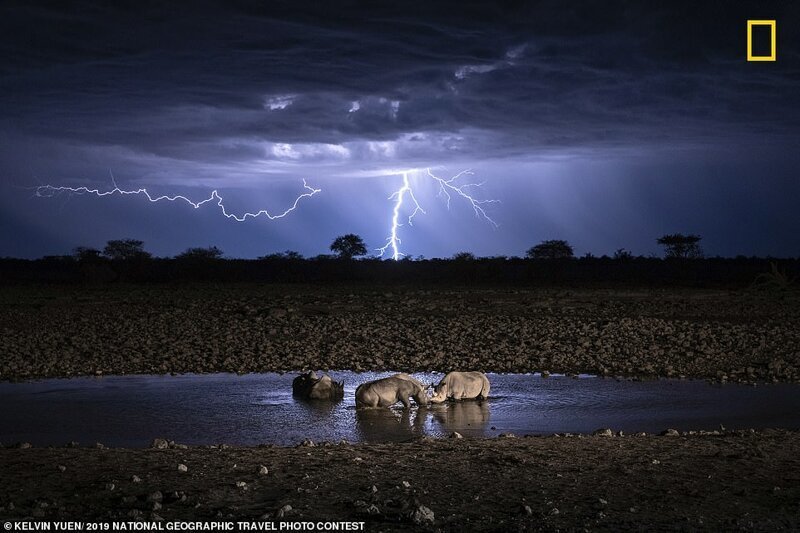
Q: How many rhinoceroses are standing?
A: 2